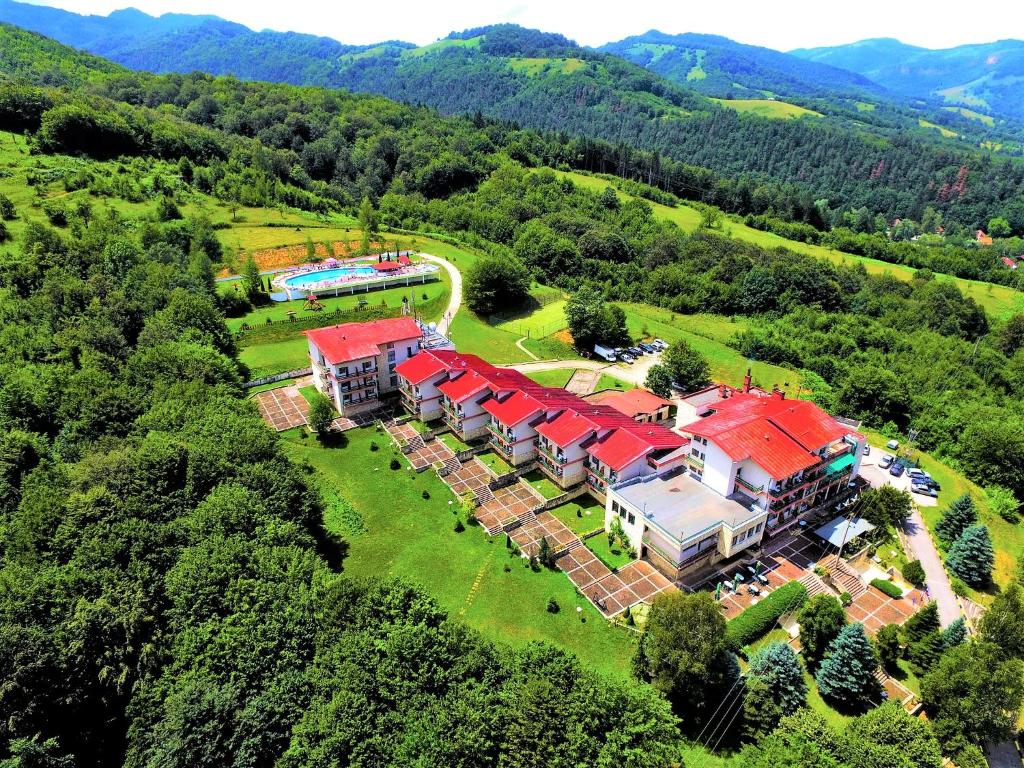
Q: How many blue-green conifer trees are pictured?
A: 5